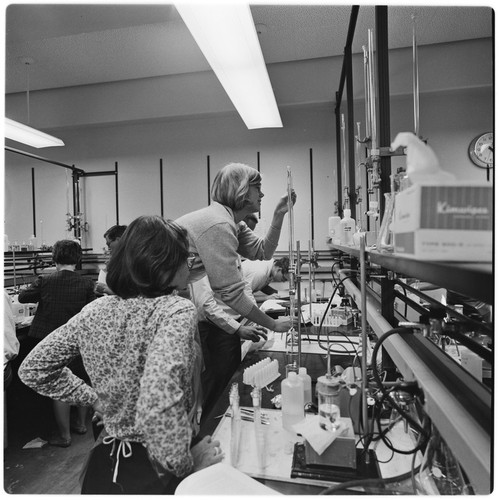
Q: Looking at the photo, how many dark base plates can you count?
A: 1